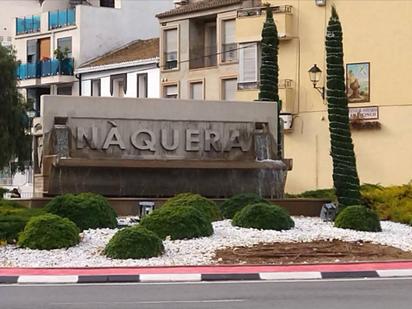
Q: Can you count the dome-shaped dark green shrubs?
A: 8